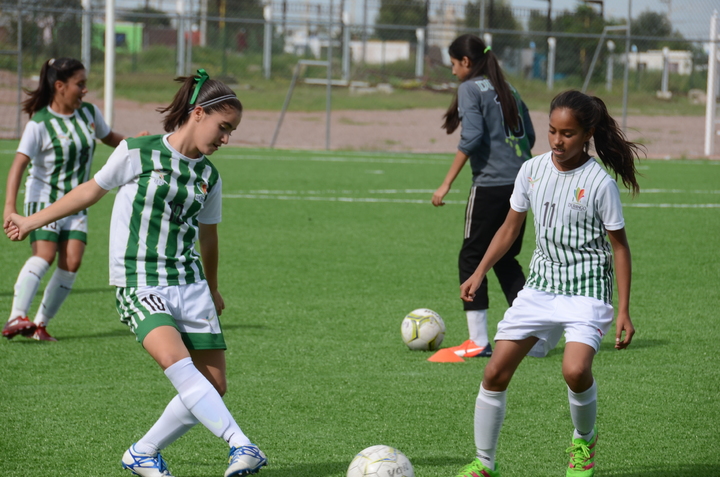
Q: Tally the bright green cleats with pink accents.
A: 2